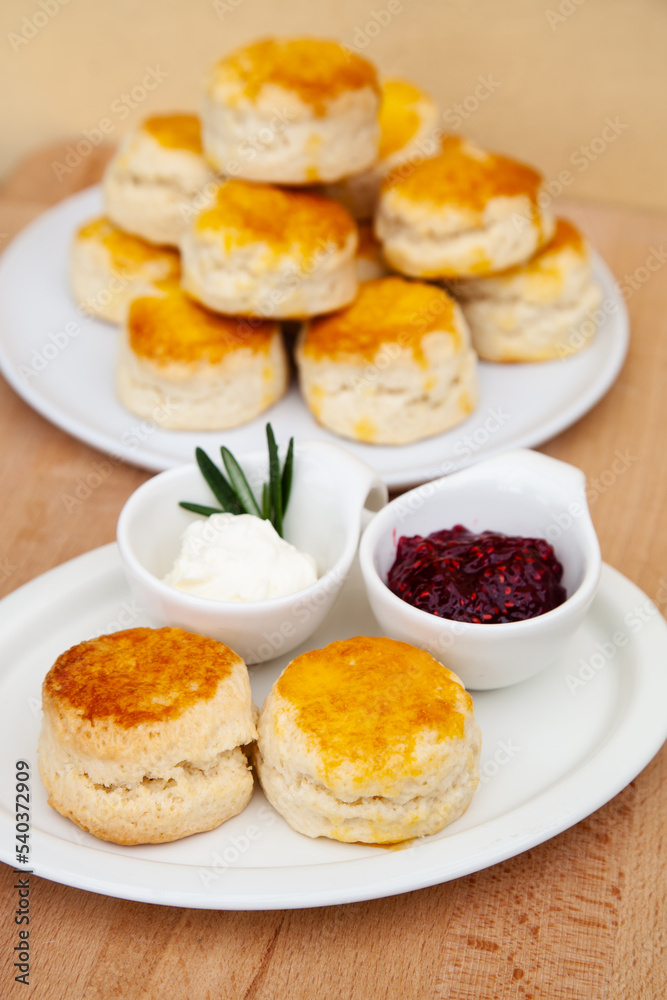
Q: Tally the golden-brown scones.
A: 12